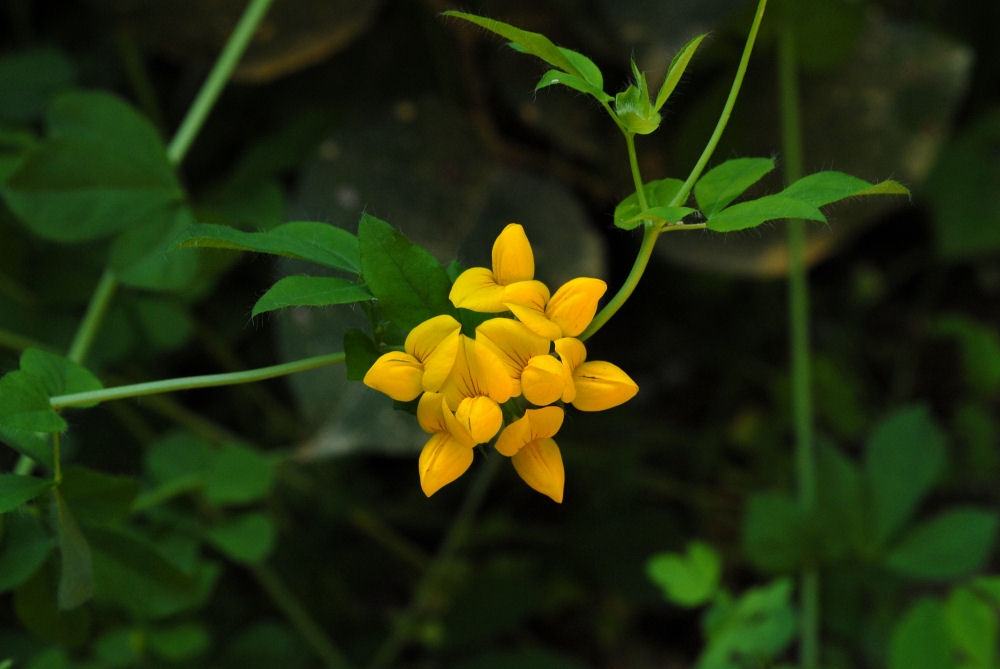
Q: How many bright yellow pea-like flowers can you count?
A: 8